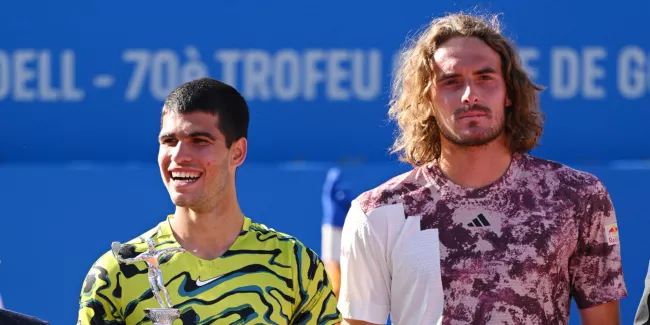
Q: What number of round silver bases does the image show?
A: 1